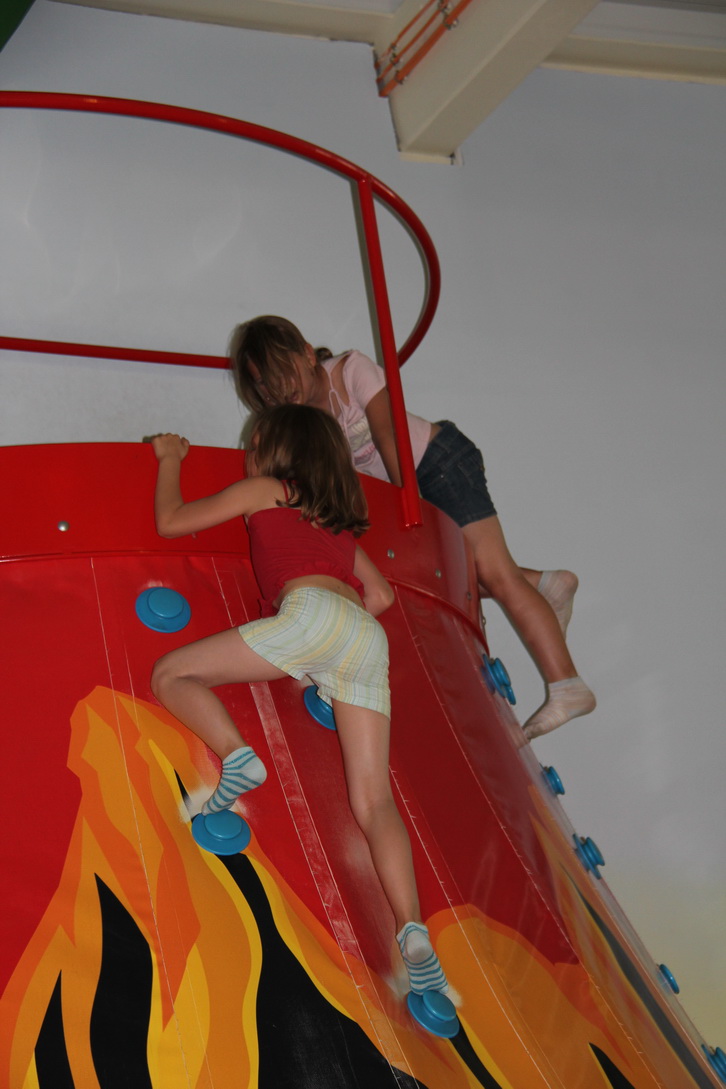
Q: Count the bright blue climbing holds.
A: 9